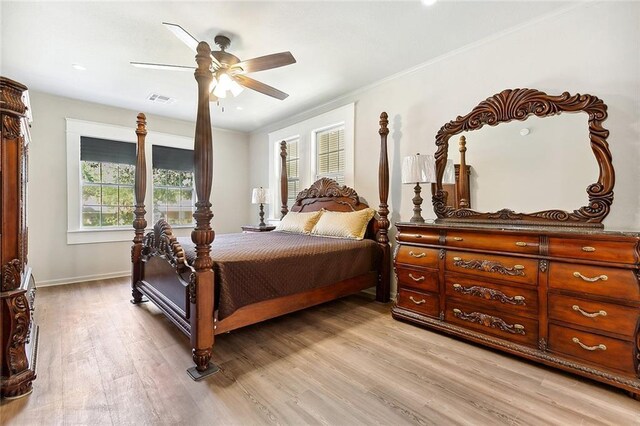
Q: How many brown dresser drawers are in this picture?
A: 12